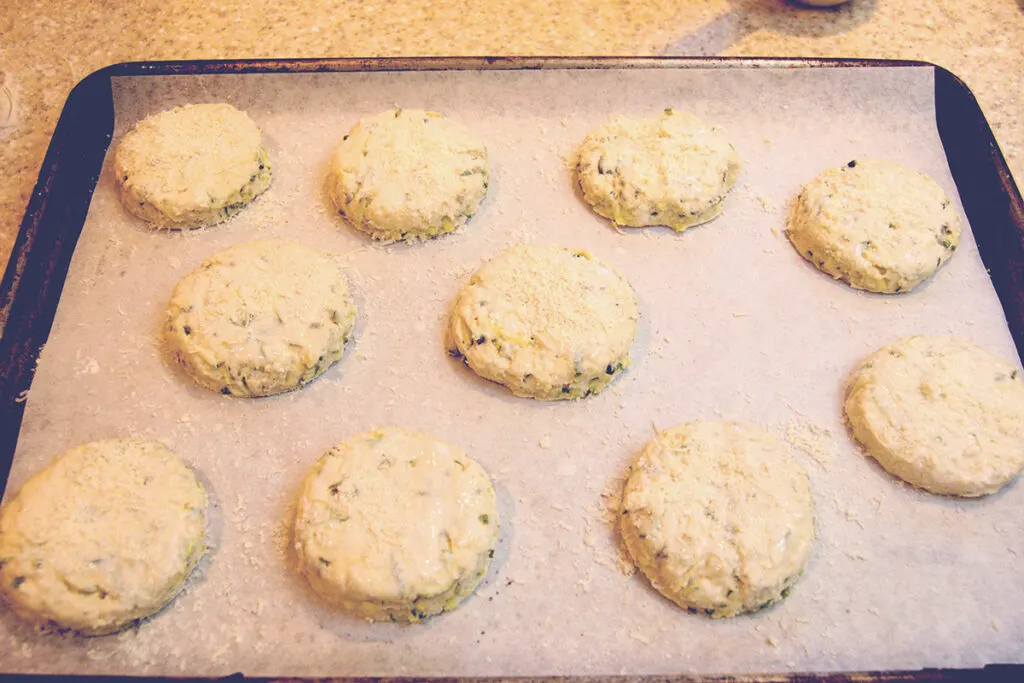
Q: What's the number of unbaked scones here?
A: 10